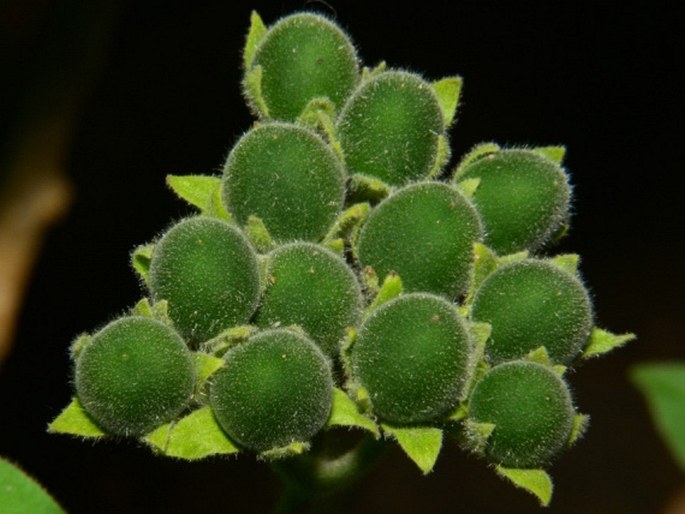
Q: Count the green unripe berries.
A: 12